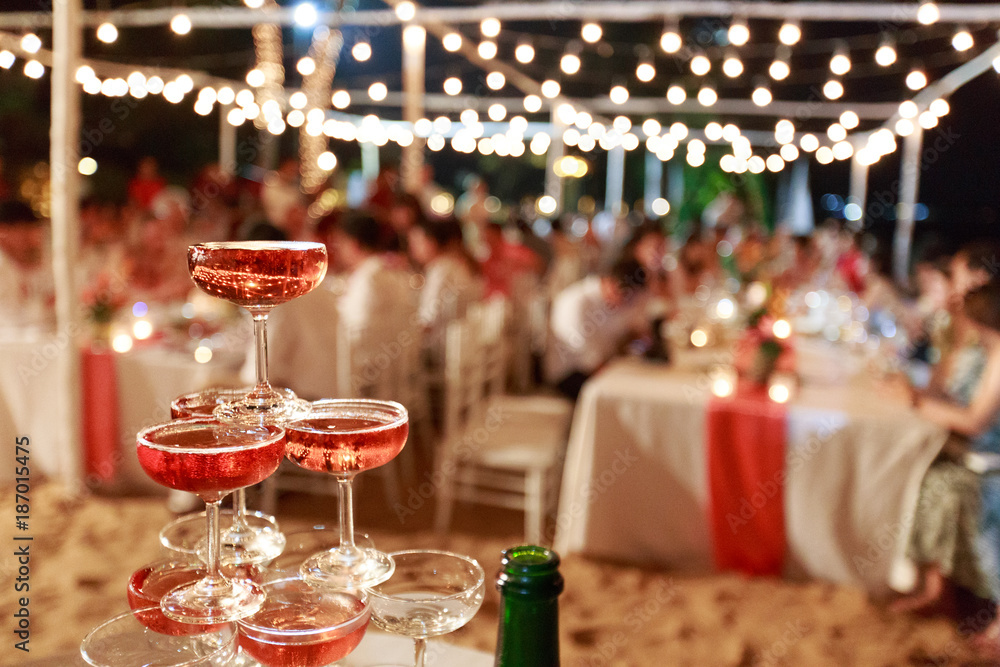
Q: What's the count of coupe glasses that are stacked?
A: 10